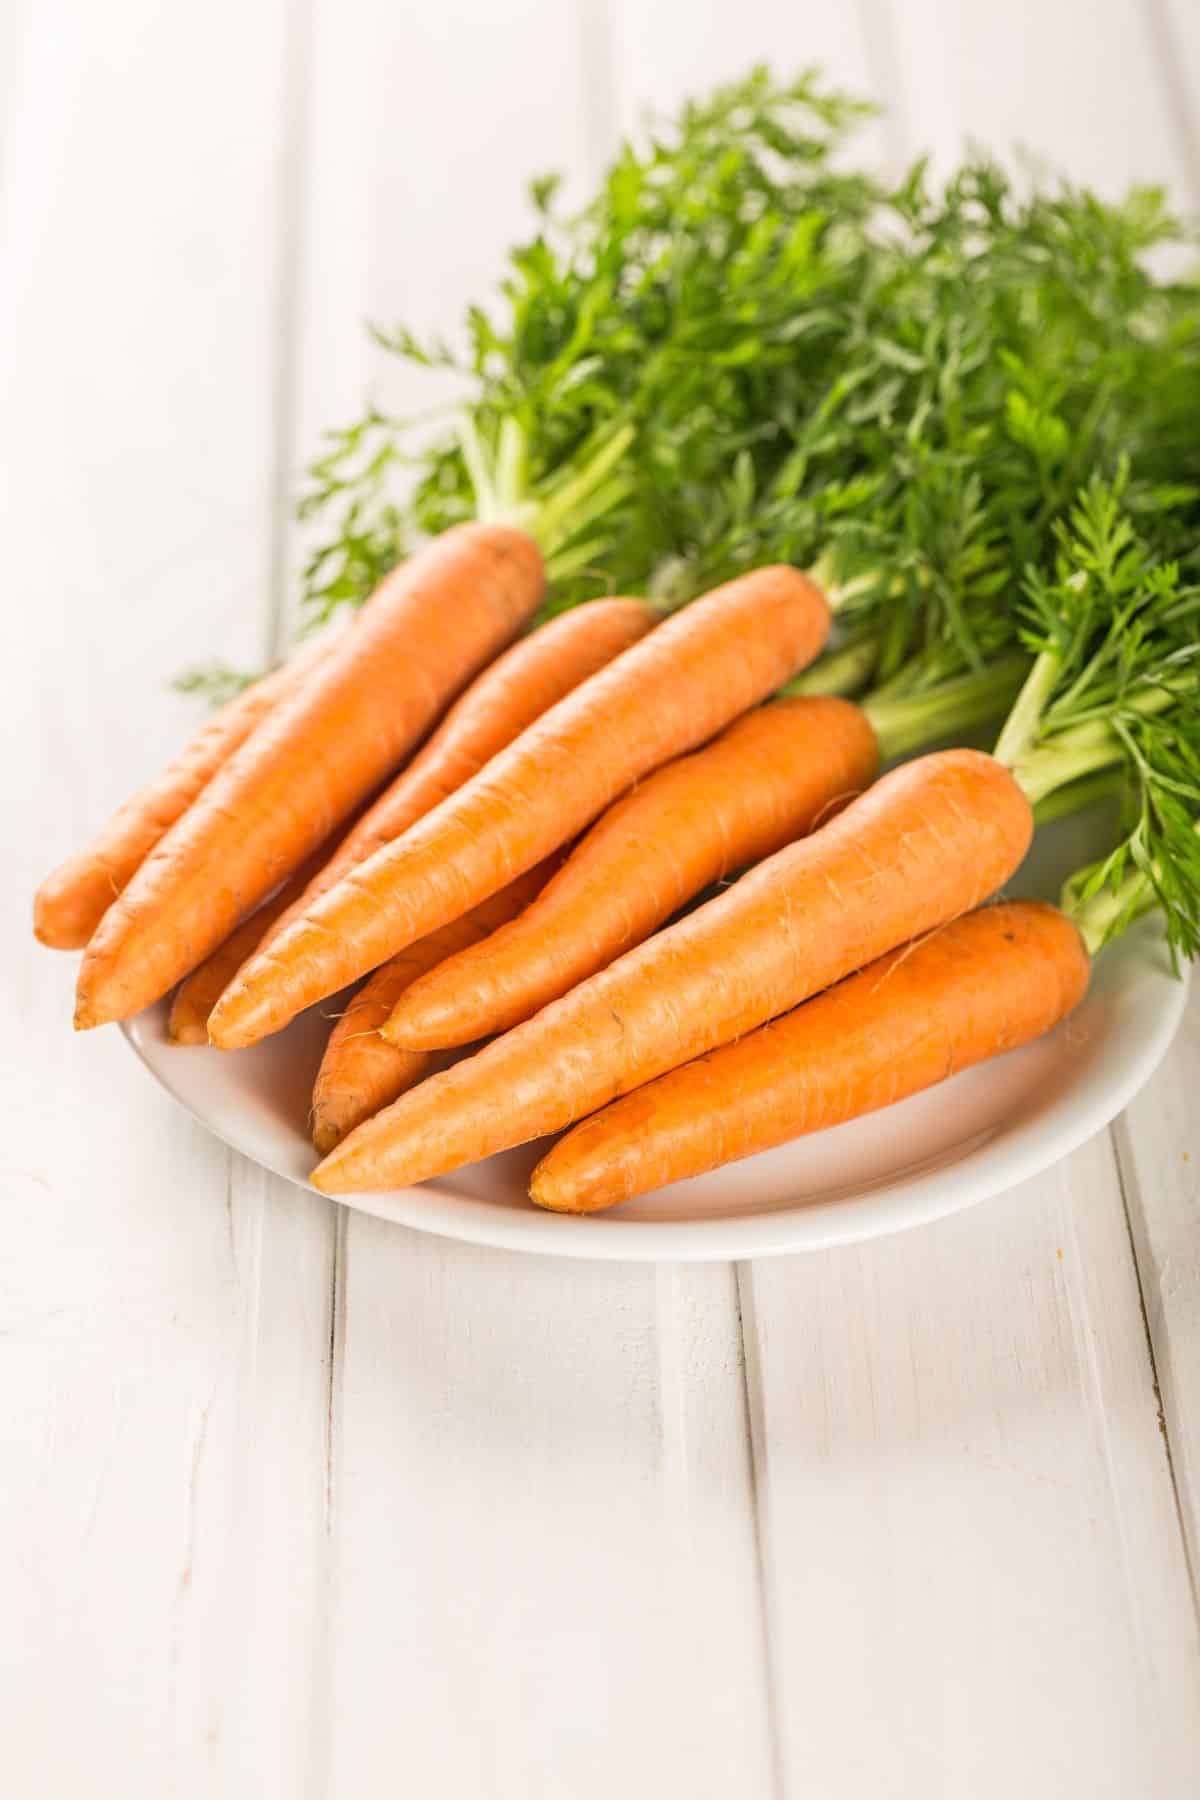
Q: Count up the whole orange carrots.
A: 9